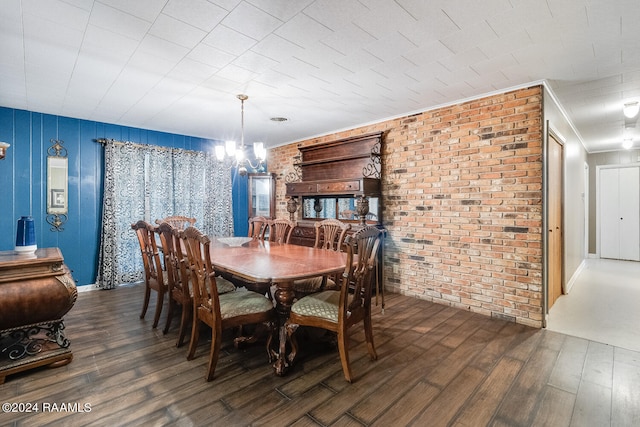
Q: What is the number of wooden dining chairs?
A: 8